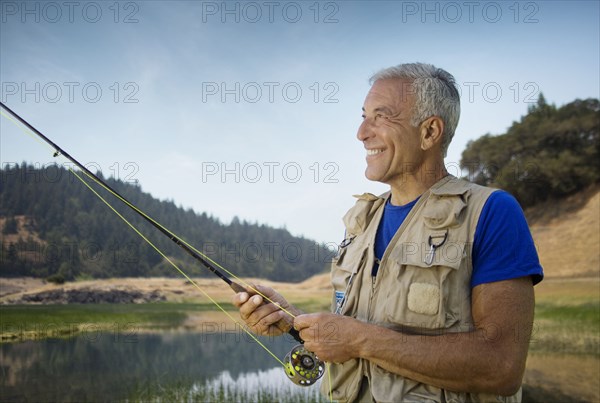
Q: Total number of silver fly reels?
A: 1